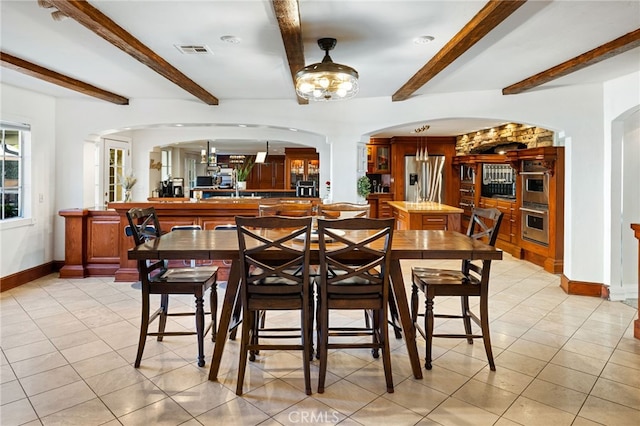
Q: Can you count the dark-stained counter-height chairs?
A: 6